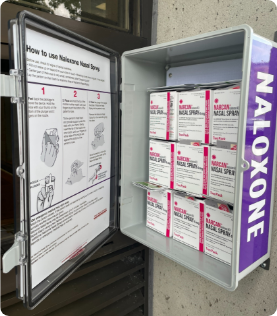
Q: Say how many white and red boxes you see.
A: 9